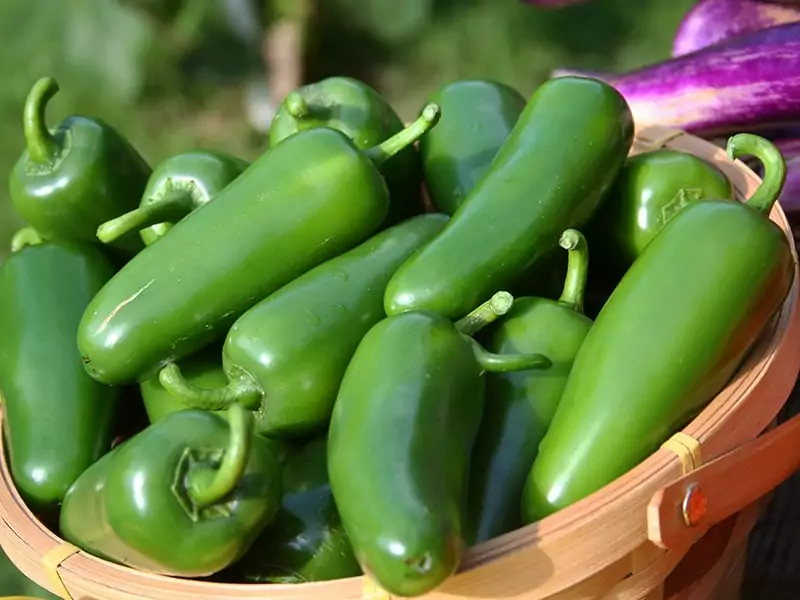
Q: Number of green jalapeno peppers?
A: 15